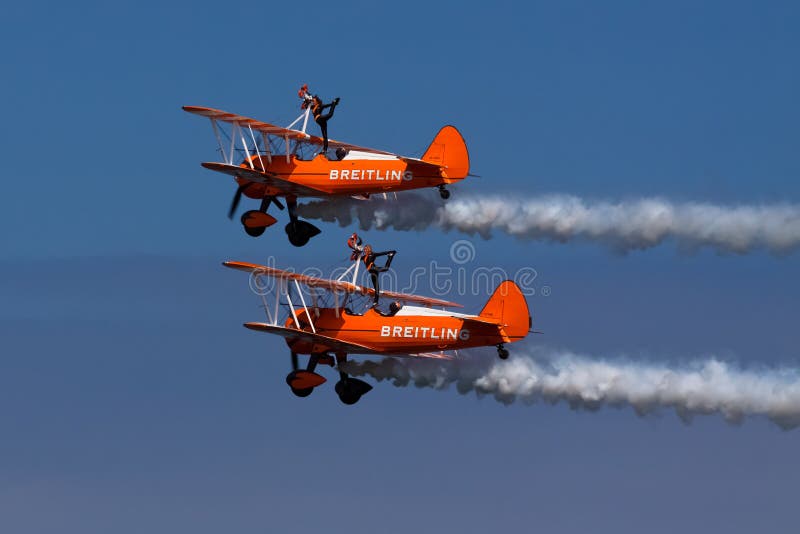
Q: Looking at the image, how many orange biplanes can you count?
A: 2